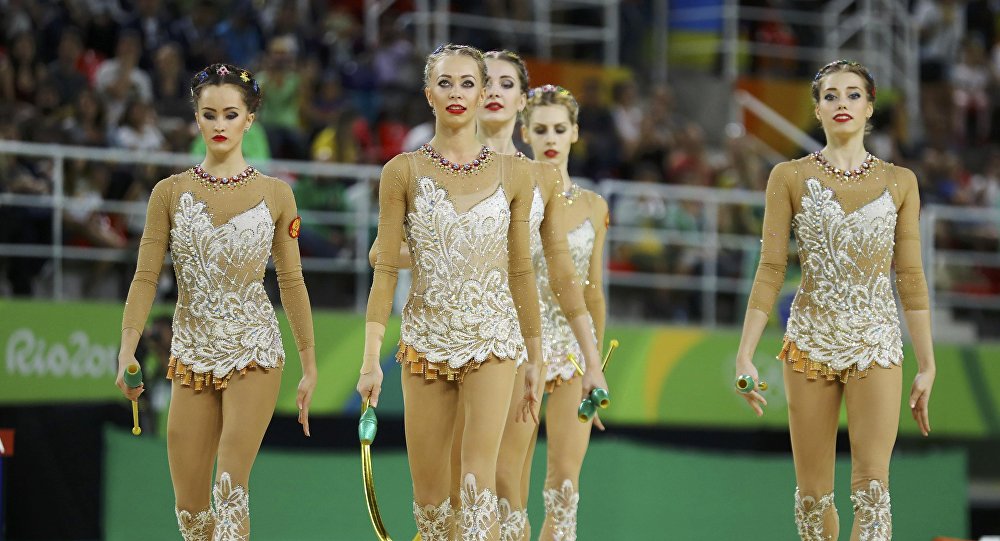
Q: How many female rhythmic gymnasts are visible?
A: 5